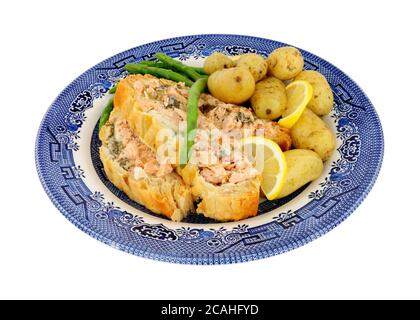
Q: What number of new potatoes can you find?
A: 8